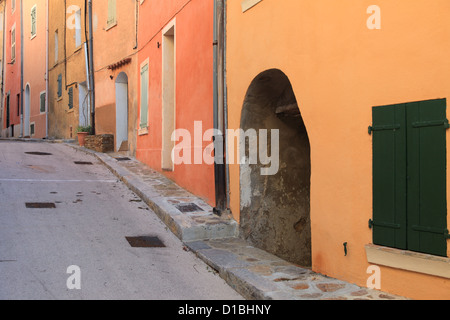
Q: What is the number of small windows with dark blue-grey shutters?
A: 2